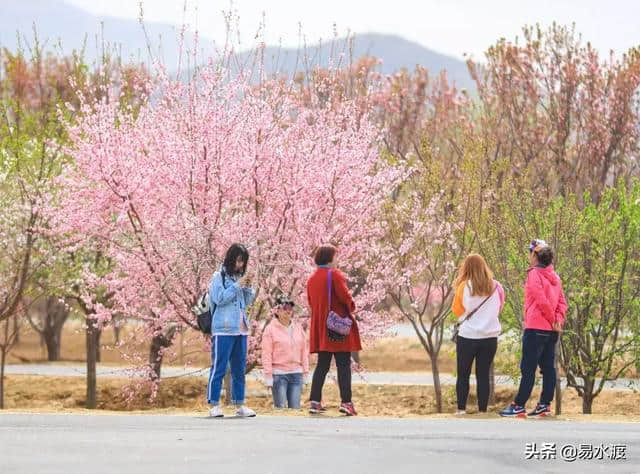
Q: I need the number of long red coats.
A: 1